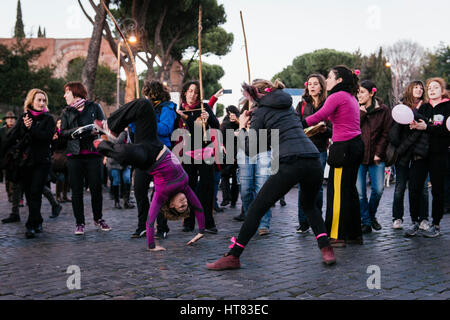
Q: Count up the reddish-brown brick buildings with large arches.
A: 1